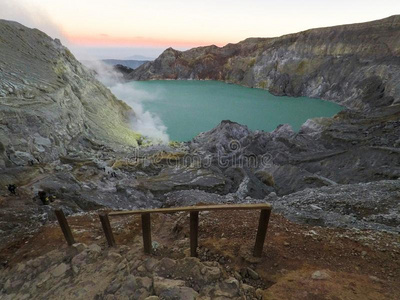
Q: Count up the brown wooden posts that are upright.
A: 5